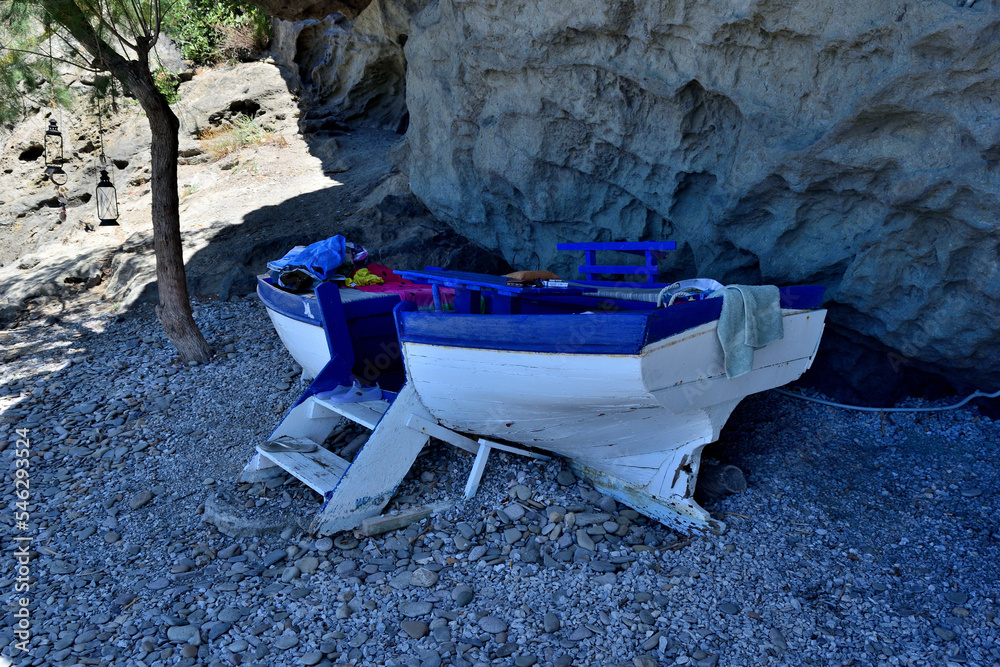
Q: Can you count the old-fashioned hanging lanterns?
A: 2